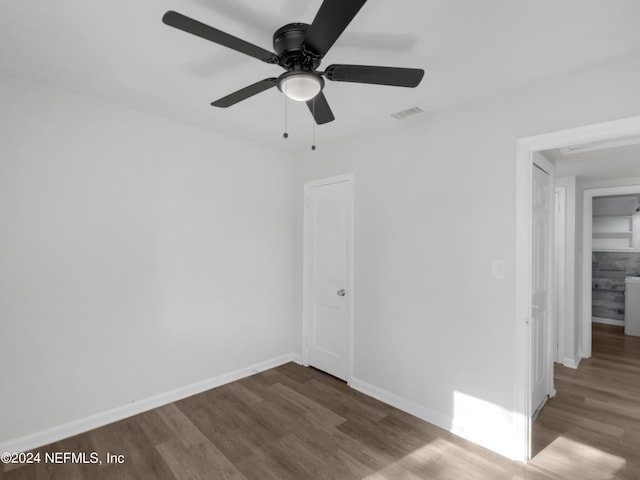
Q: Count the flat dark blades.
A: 5